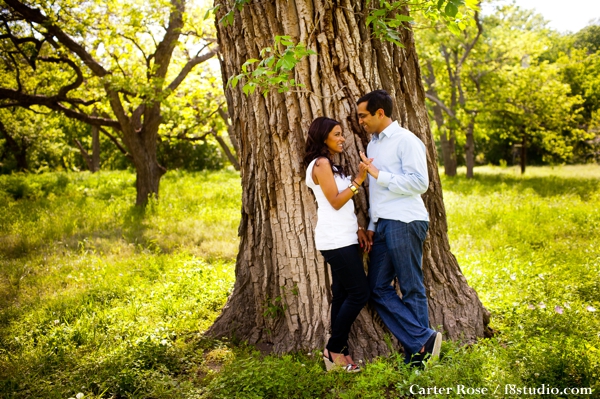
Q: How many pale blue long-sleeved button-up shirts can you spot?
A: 1